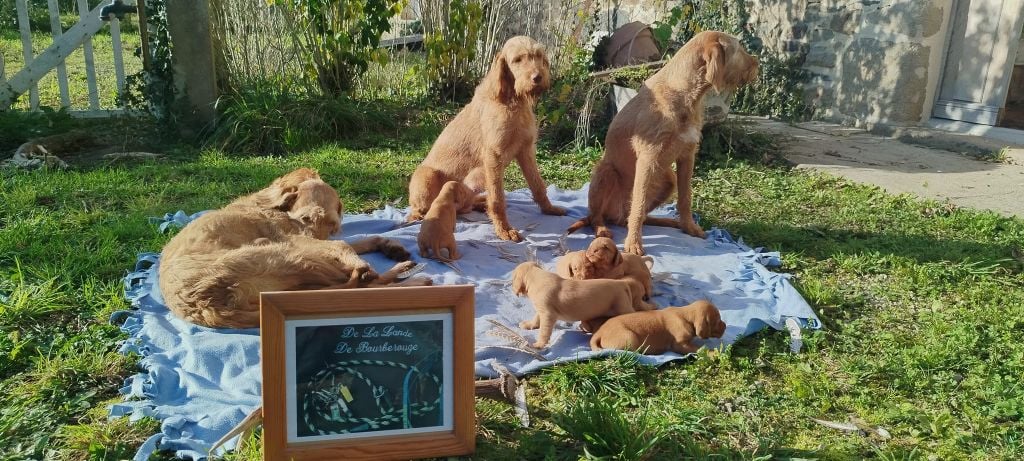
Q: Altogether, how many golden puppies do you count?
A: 5